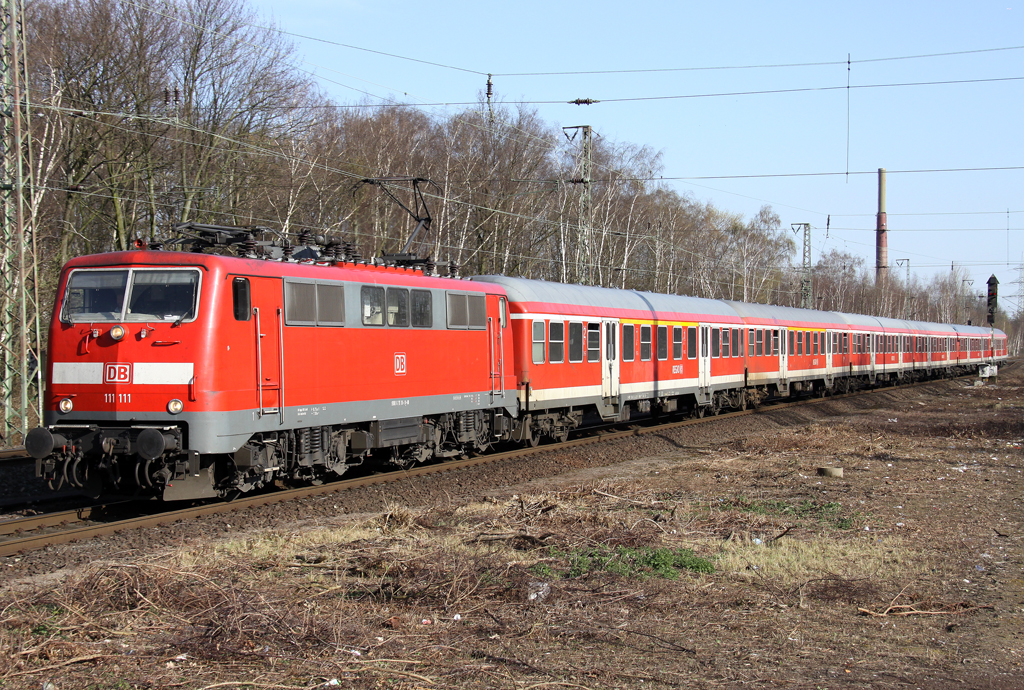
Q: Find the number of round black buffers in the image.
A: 2